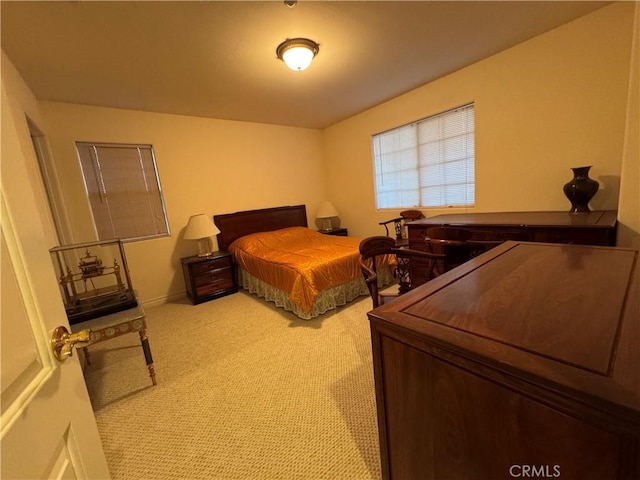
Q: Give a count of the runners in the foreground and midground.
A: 0